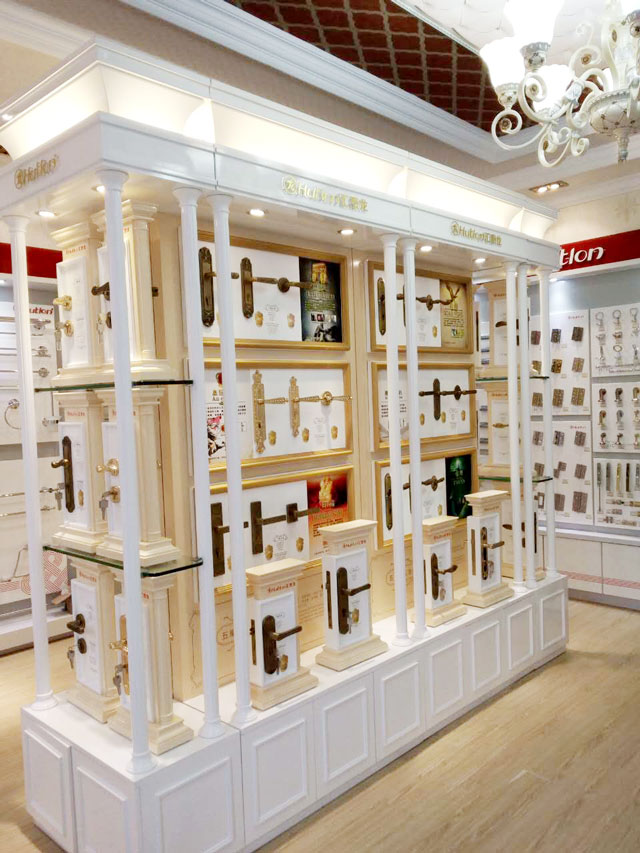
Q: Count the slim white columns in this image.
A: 9